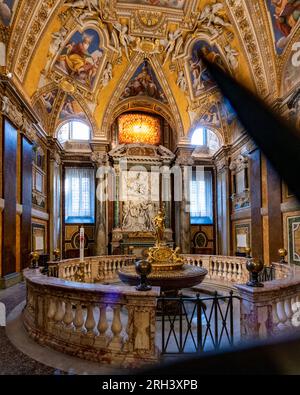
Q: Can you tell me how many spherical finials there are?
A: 6